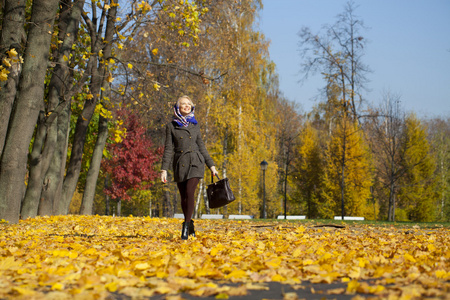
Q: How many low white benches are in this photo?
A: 5